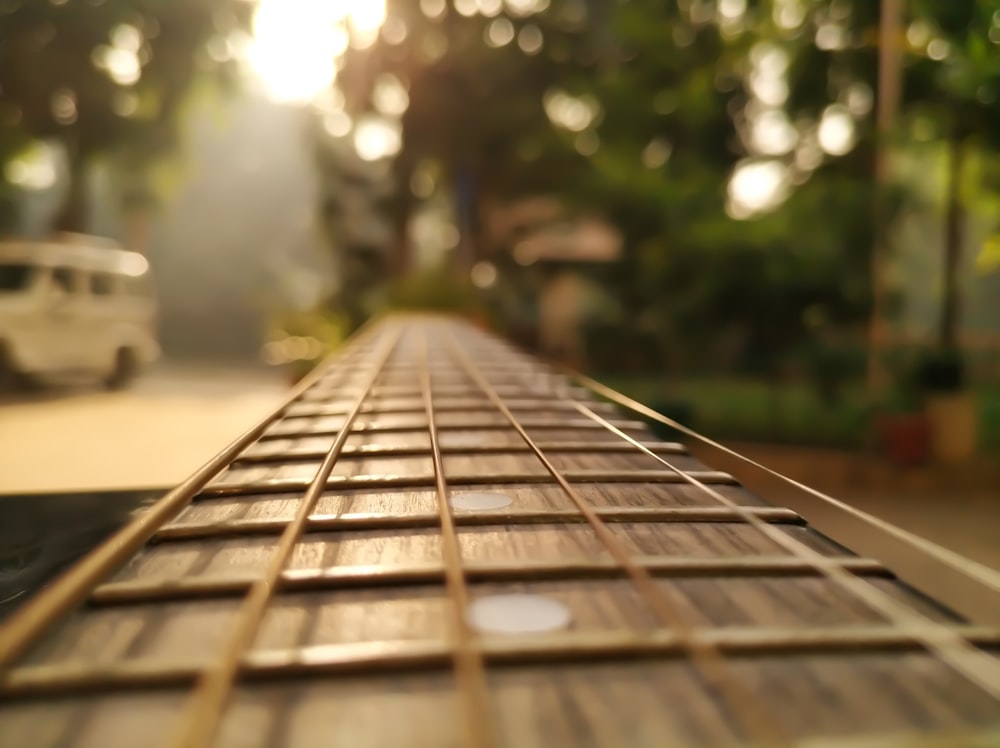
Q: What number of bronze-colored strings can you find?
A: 4